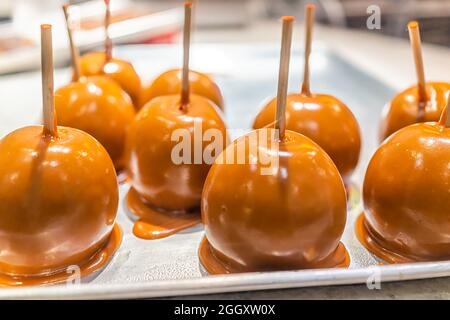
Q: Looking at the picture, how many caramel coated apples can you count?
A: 9